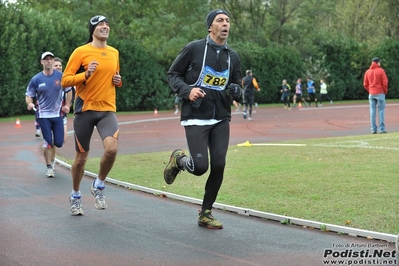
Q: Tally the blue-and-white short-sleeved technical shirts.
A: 1